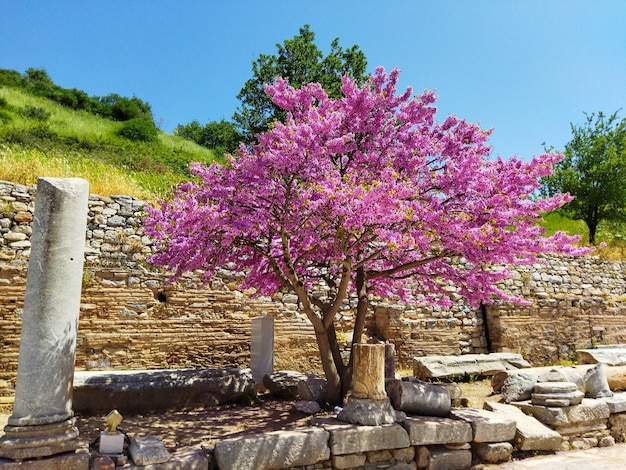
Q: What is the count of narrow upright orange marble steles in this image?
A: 0